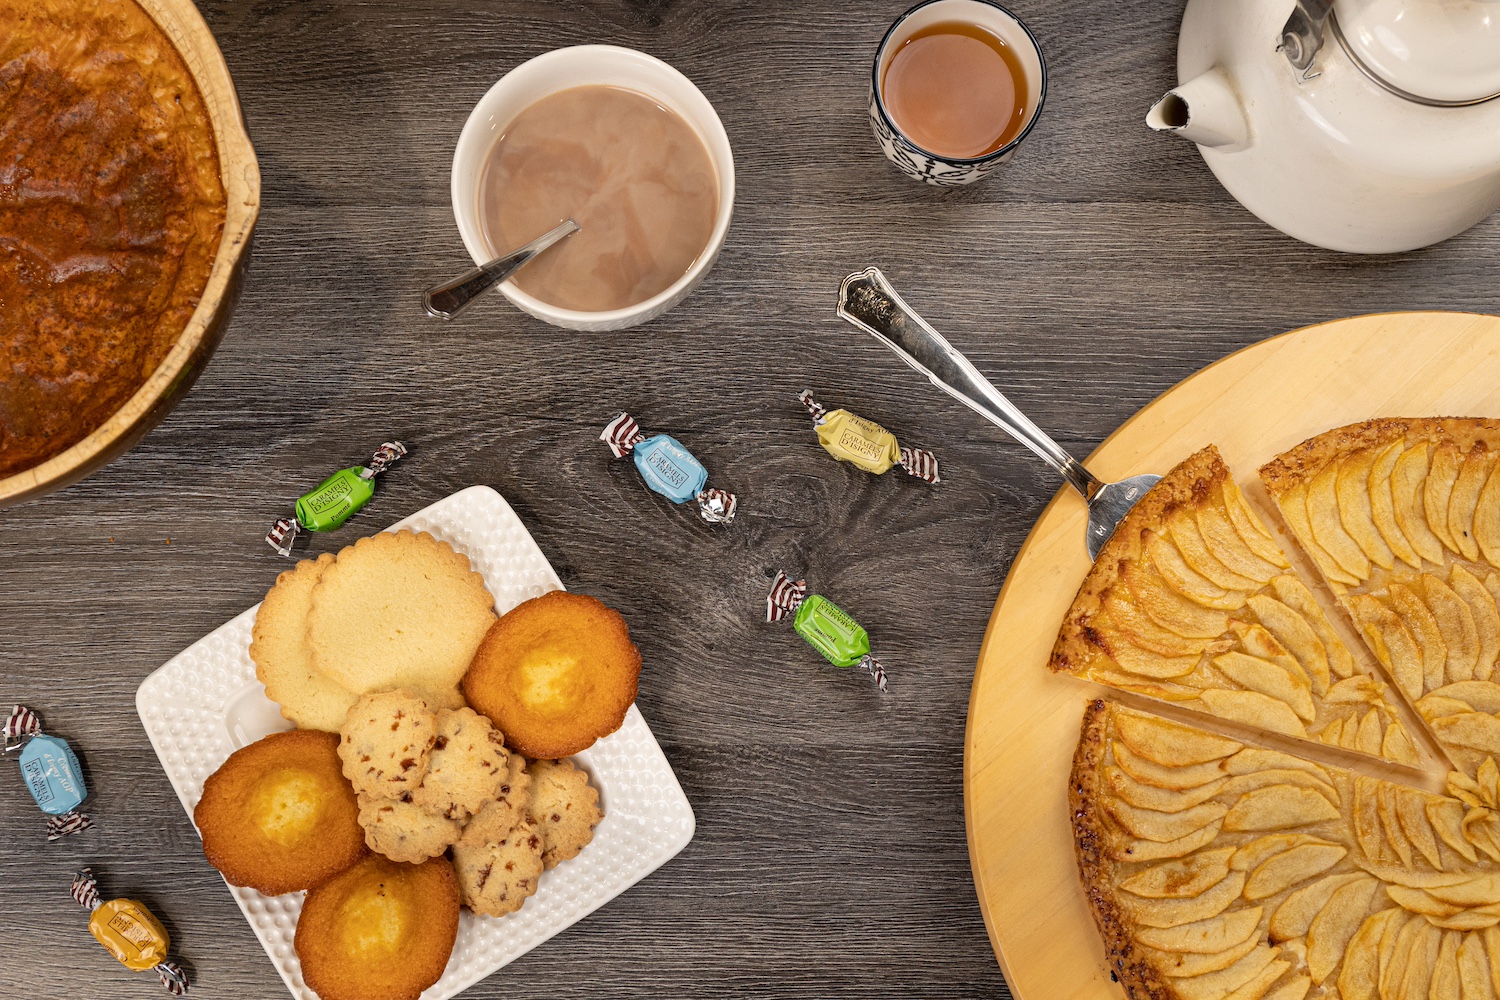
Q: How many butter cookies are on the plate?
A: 2